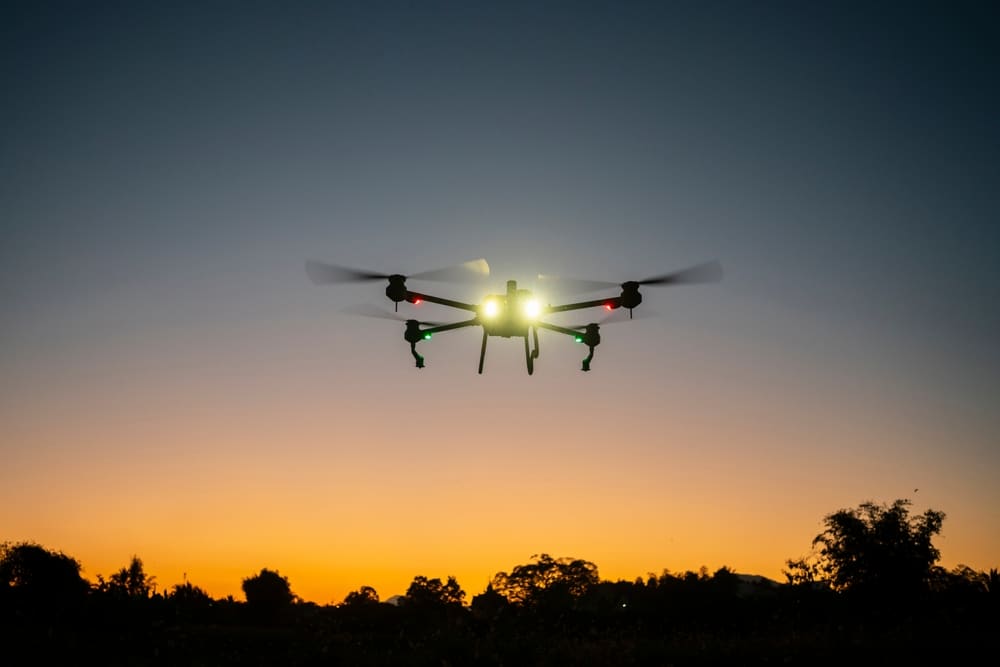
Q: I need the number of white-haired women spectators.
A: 0